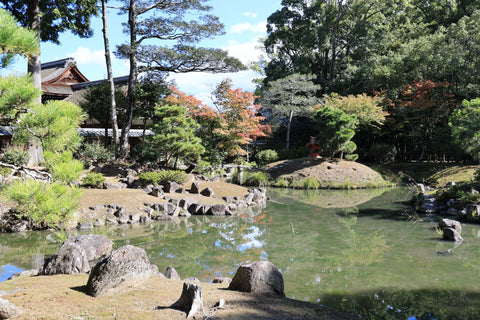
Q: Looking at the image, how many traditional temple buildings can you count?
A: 1